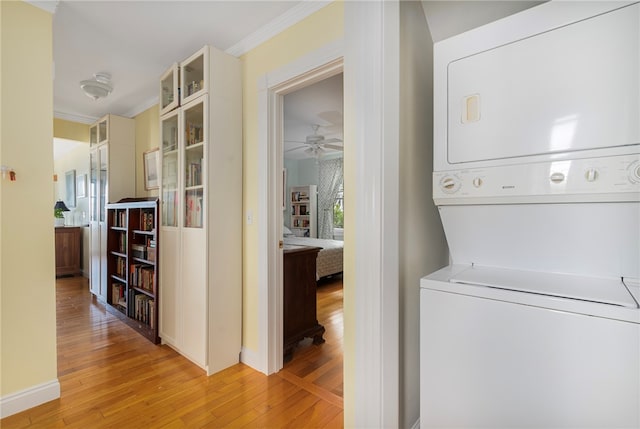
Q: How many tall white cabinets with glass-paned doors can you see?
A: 2